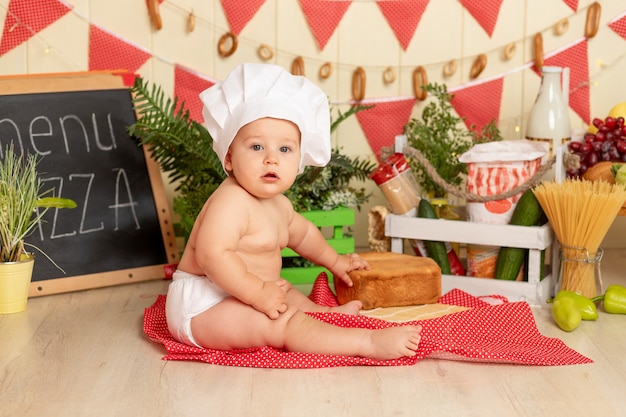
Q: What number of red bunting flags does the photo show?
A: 12